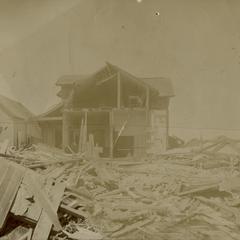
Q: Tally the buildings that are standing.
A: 2